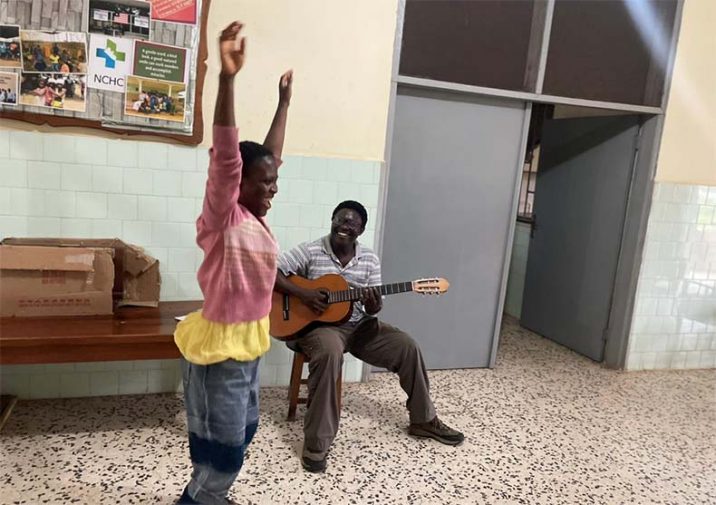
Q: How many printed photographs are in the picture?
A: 6